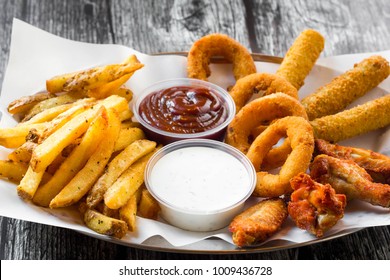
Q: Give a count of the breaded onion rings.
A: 4